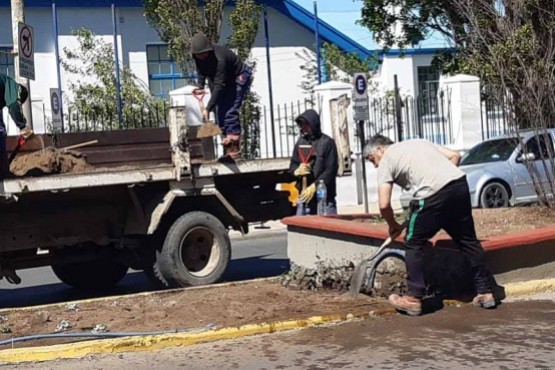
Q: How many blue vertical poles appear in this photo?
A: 4